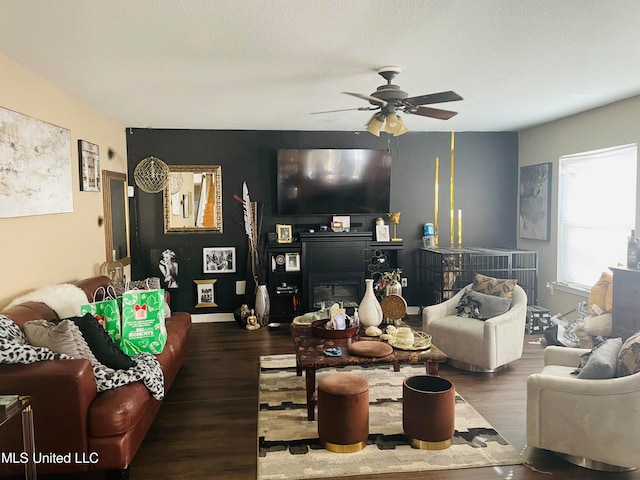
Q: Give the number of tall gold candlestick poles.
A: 3